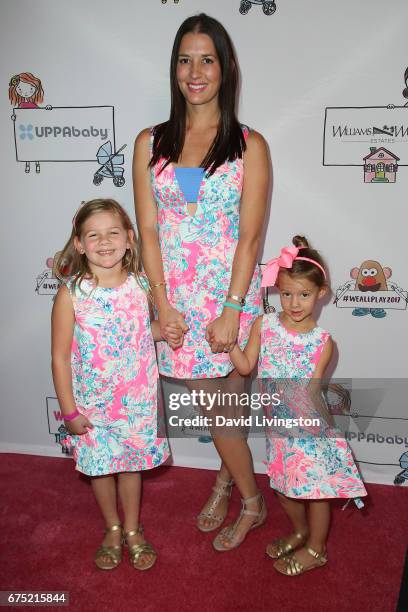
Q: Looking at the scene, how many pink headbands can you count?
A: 1